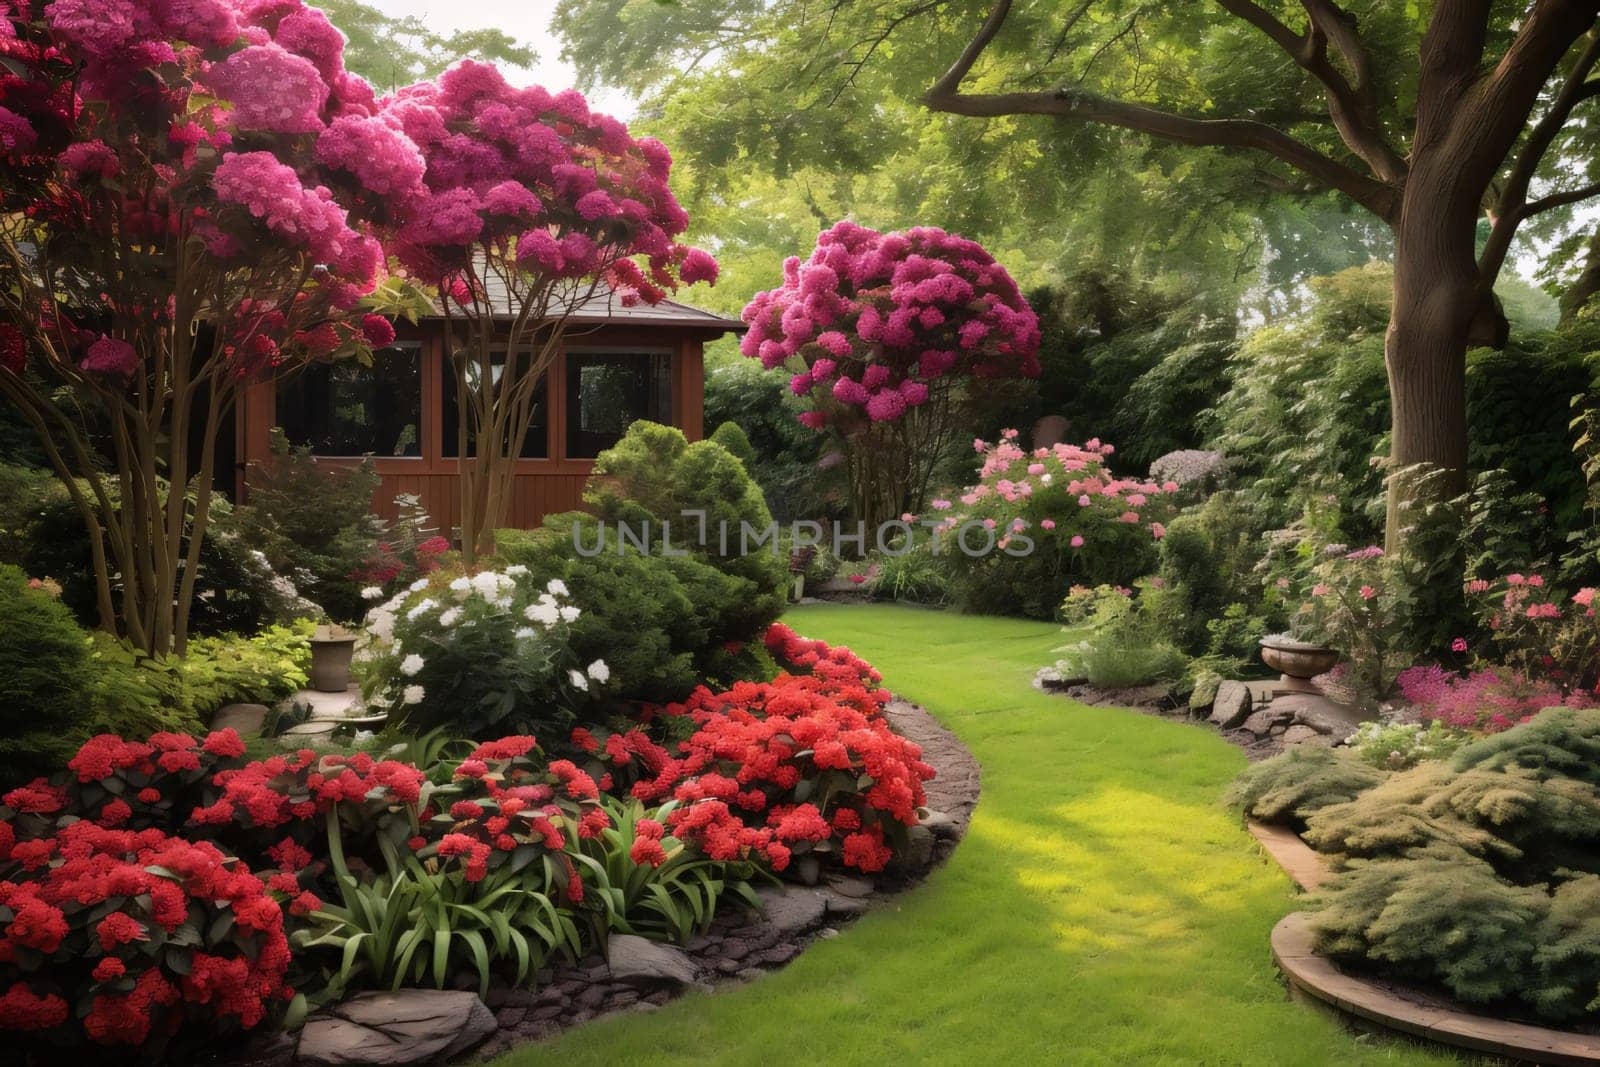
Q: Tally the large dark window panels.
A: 3